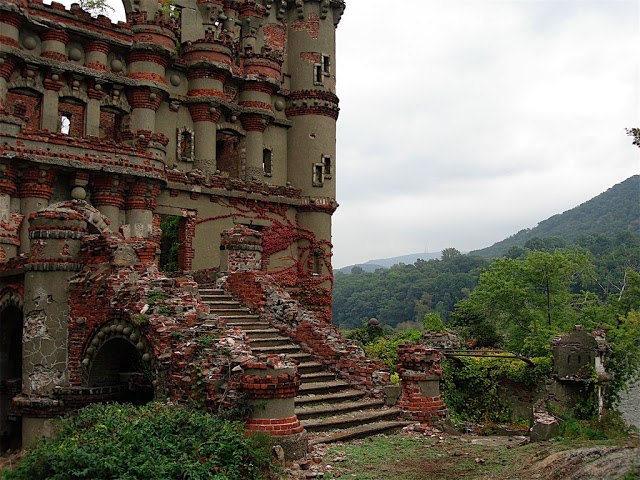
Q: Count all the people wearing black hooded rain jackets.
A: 0